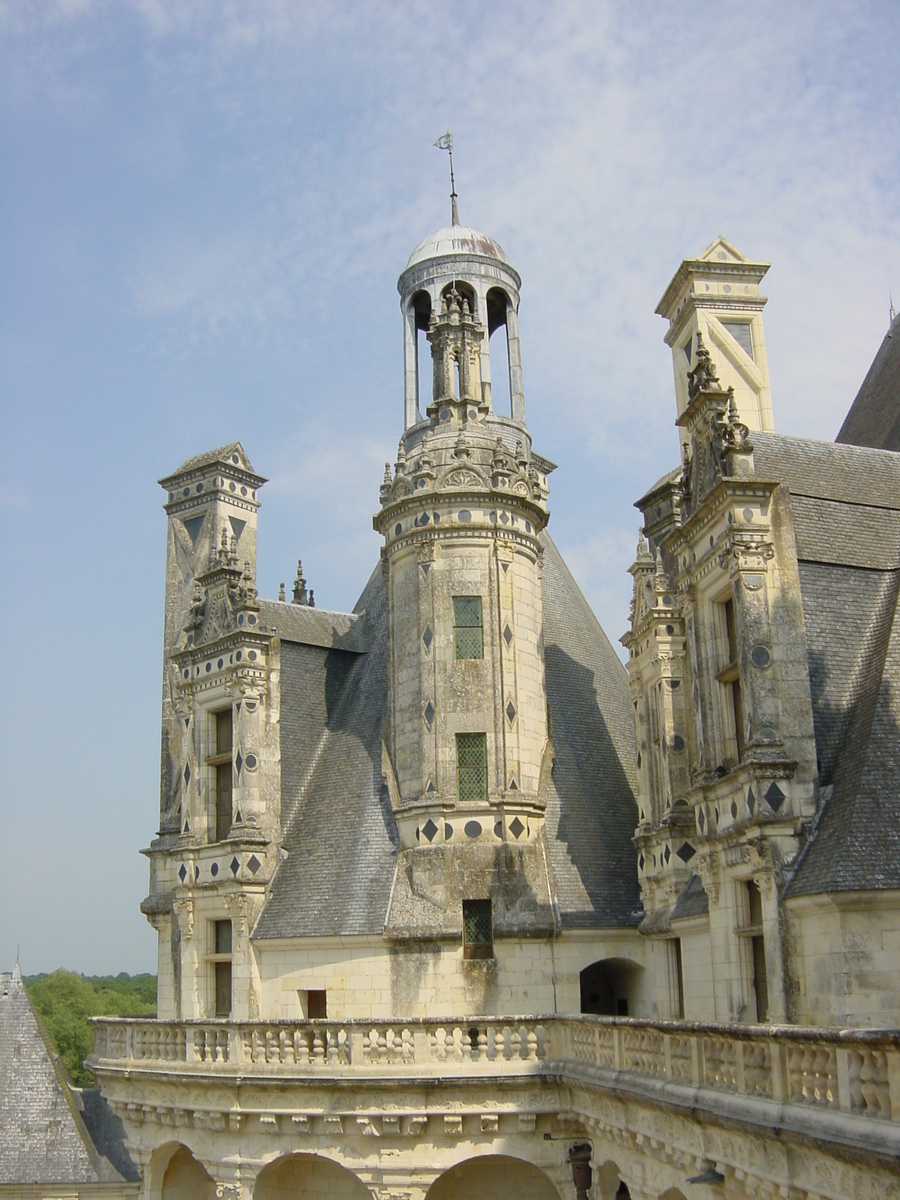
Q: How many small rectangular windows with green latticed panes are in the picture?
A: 3